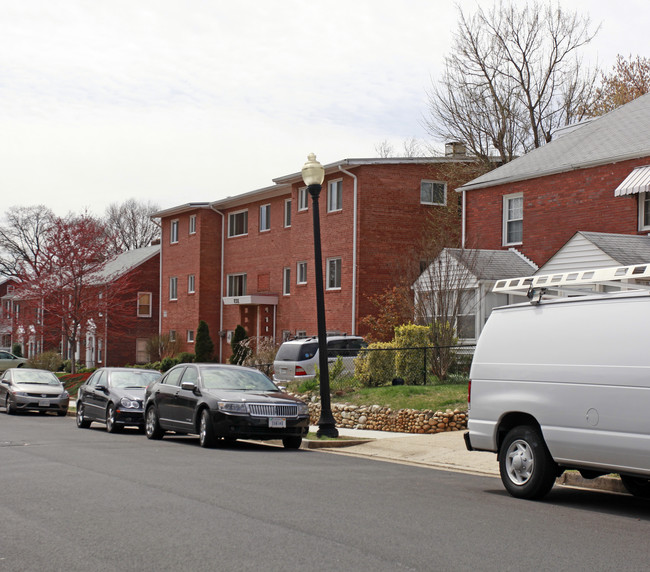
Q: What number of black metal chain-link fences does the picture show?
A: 1